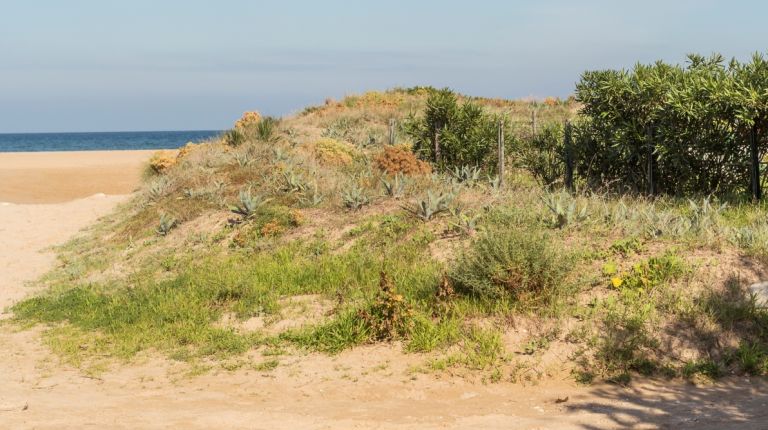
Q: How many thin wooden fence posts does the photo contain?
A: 7